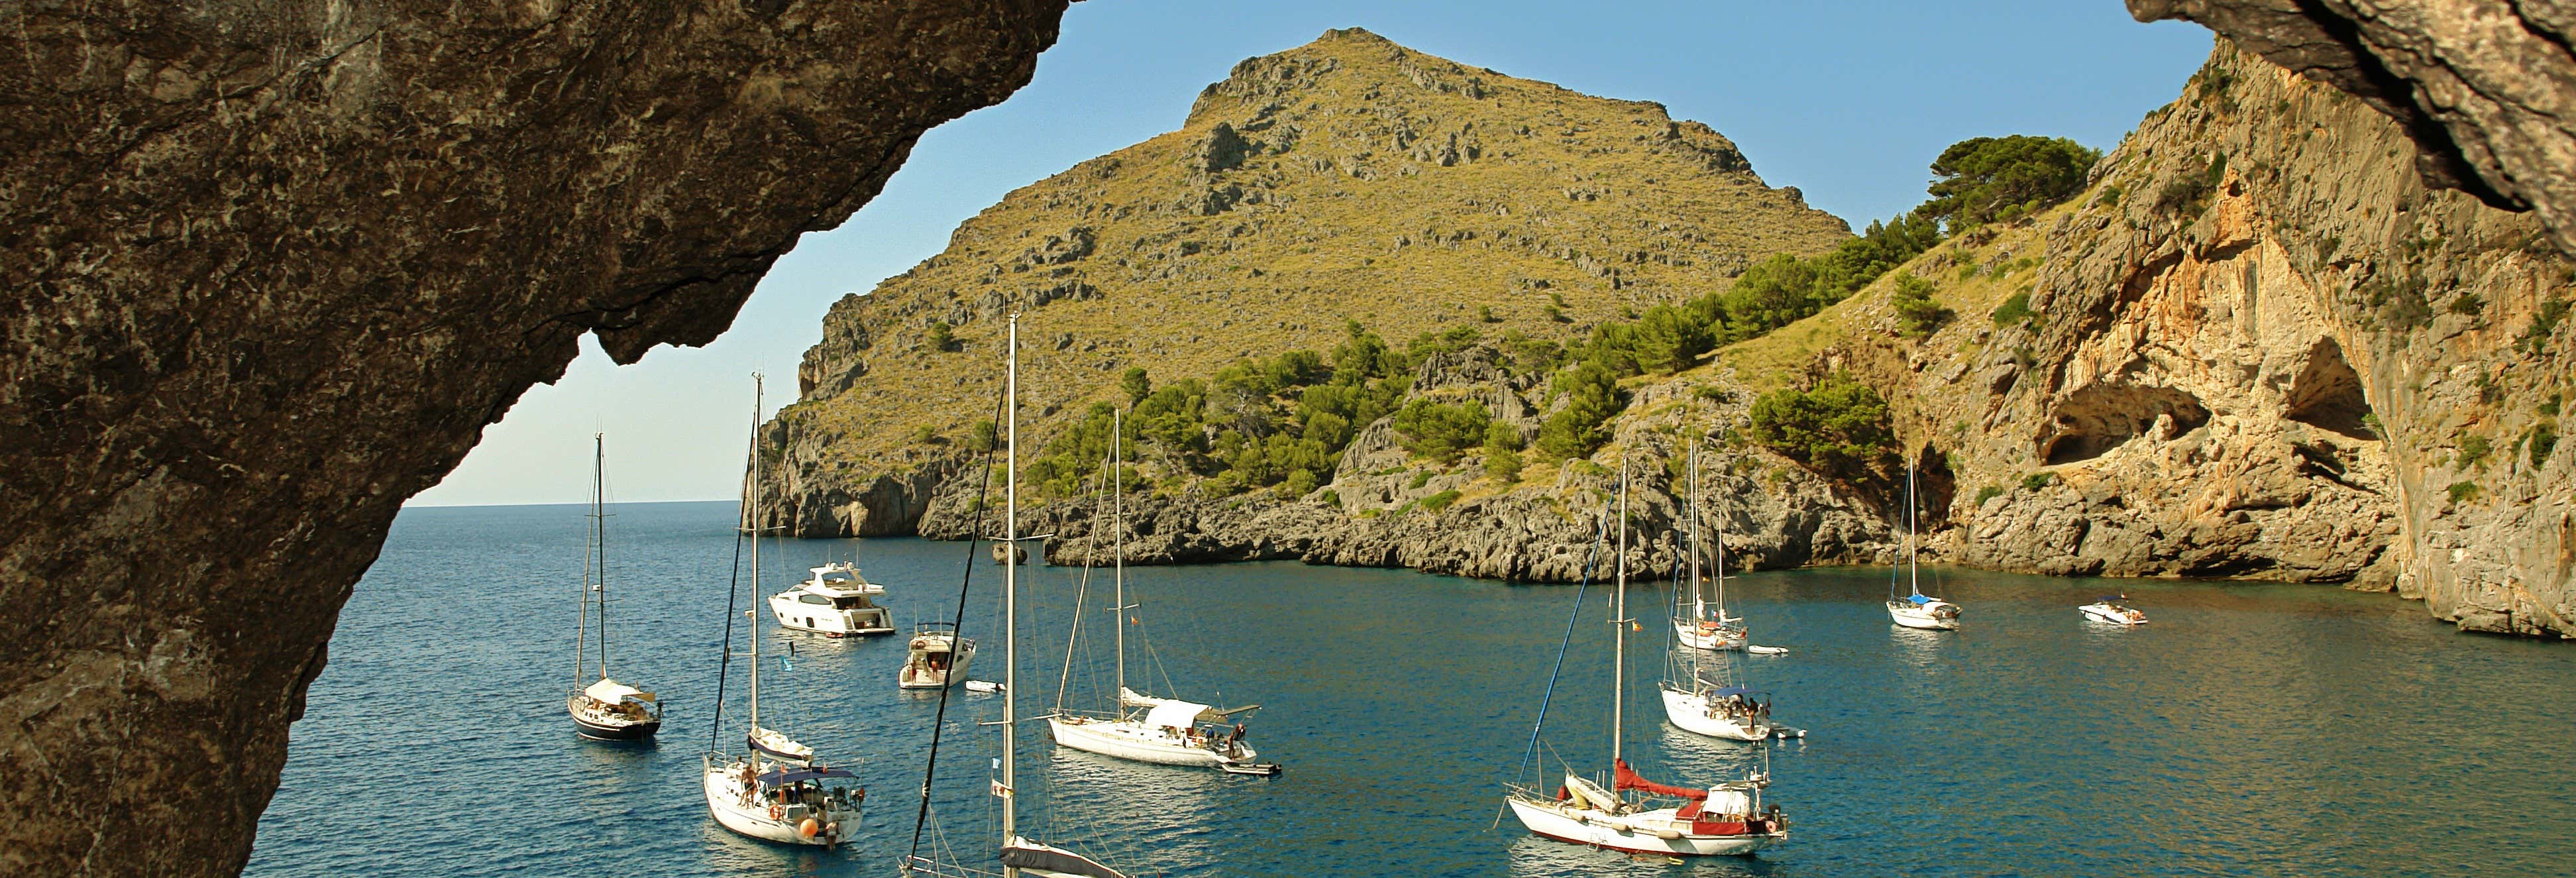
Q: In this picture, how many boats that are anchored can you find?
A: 11